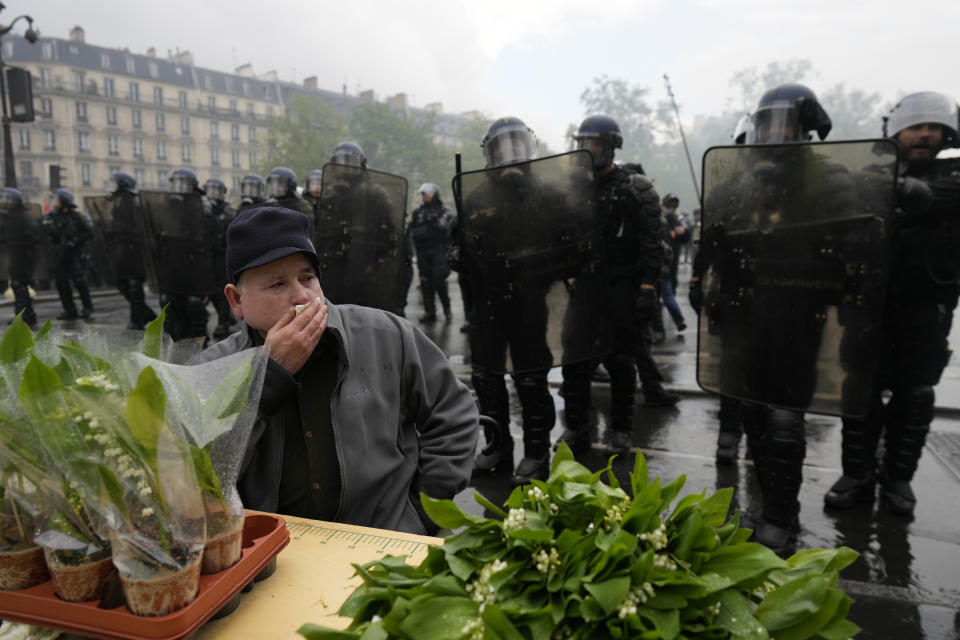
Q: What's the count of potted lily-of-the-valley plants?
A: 4